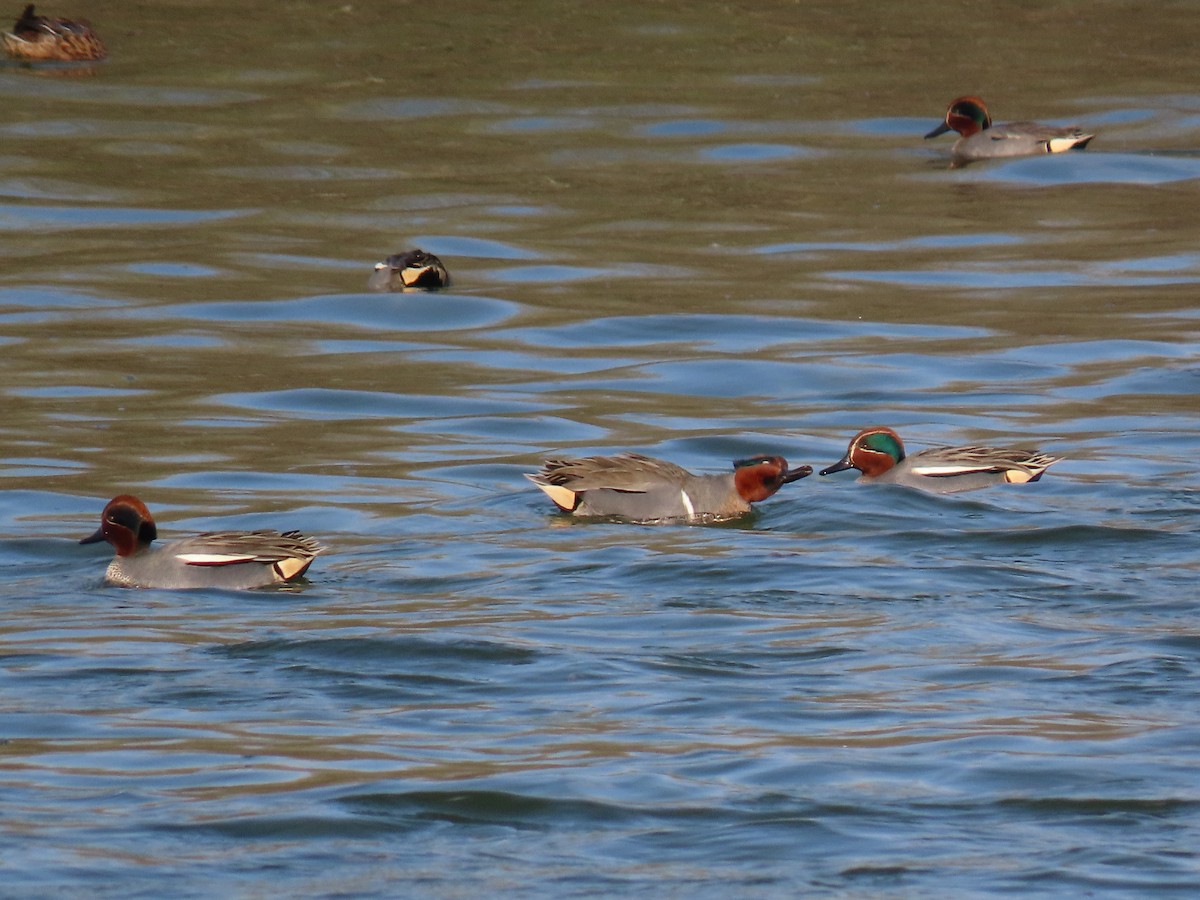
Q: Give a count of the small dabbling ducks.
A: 6